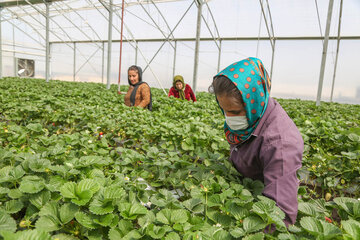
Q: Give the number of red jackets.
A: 1